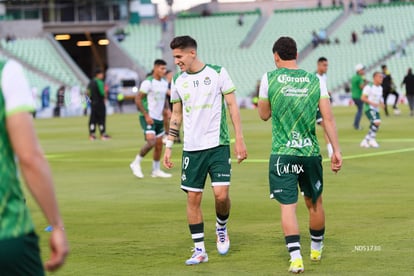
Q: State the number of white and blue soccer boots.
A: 2